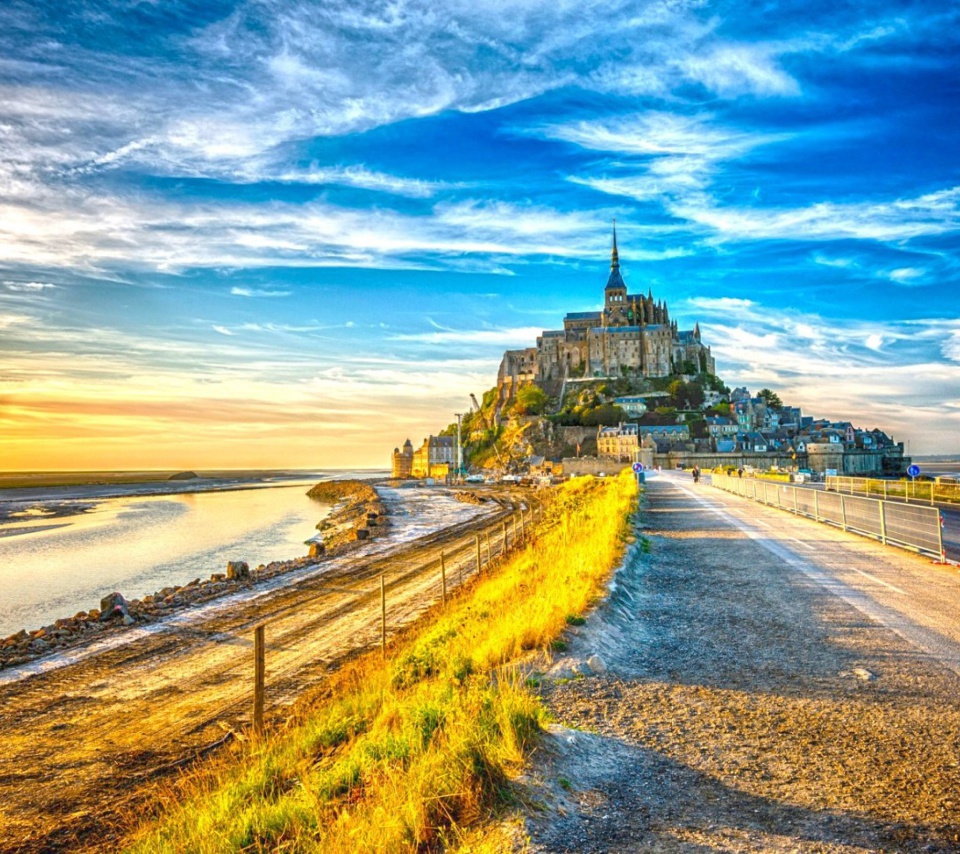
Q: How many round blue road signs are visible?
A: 2